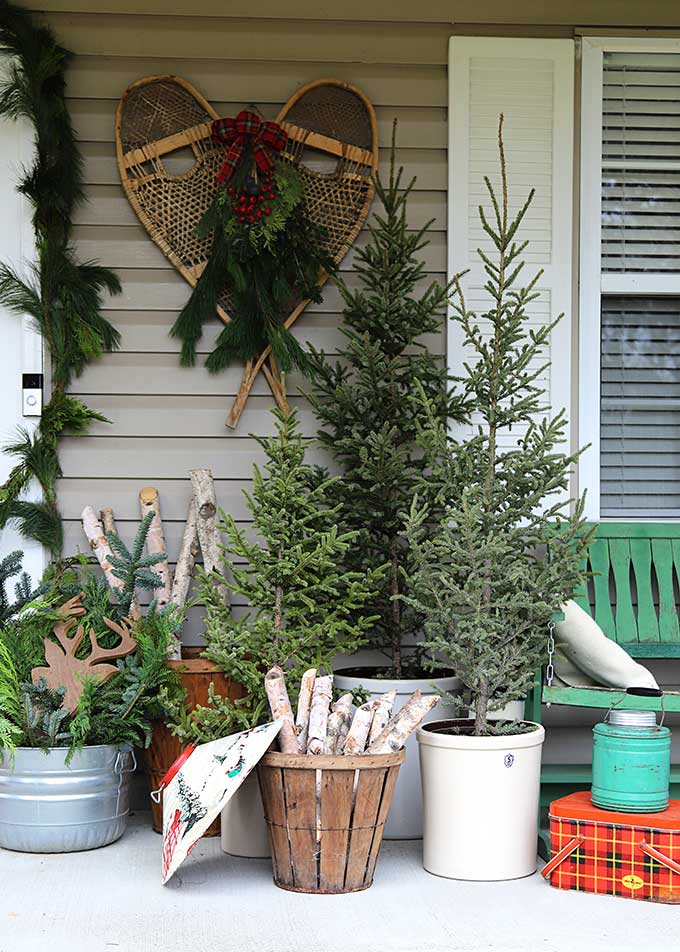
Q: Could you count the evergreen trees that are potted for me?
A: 3